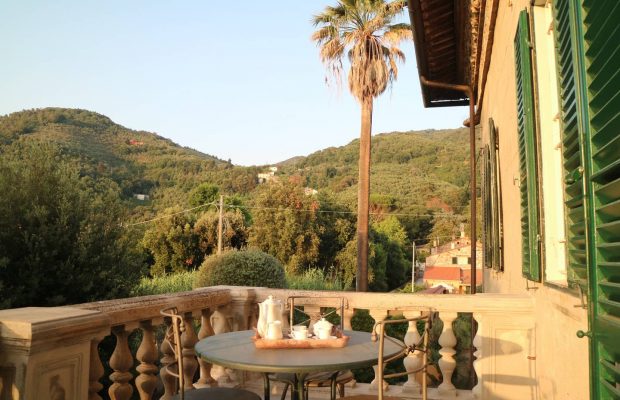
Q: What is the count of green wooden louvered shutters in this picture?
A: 5